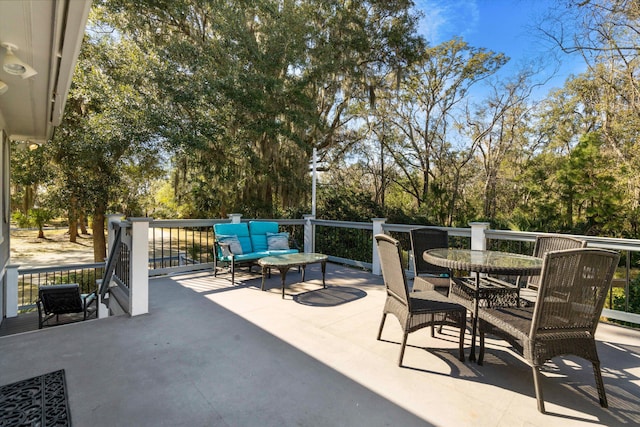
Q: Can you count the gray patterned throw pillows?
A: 2